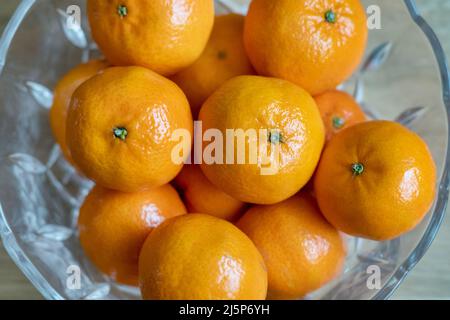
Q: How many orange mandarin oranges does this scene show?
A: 12